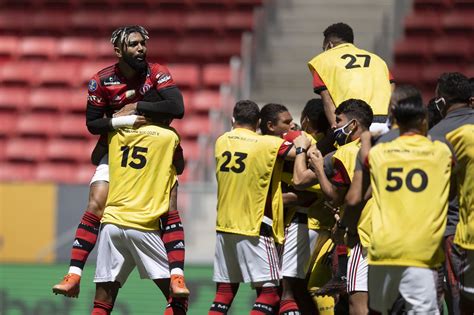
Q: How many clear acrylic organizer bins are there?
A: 0